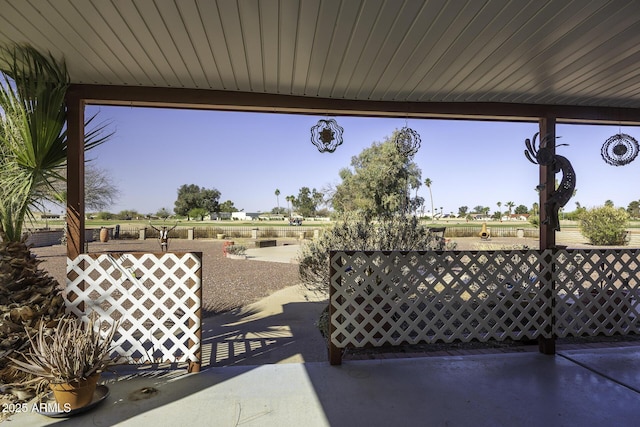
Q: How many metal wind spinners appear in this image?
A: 3